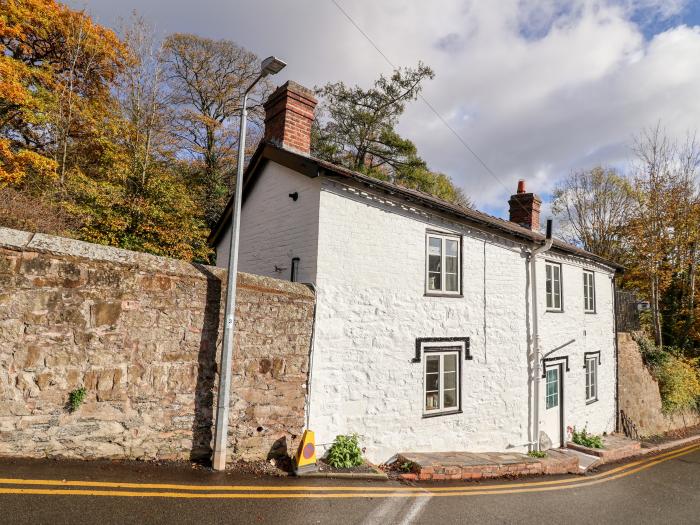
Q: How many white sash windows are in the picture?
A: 5